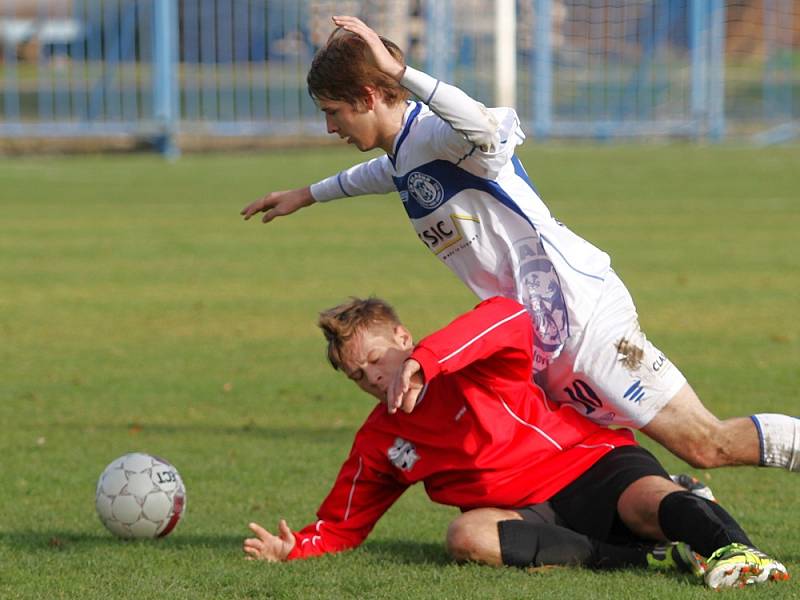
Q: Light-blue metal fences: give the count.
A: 1